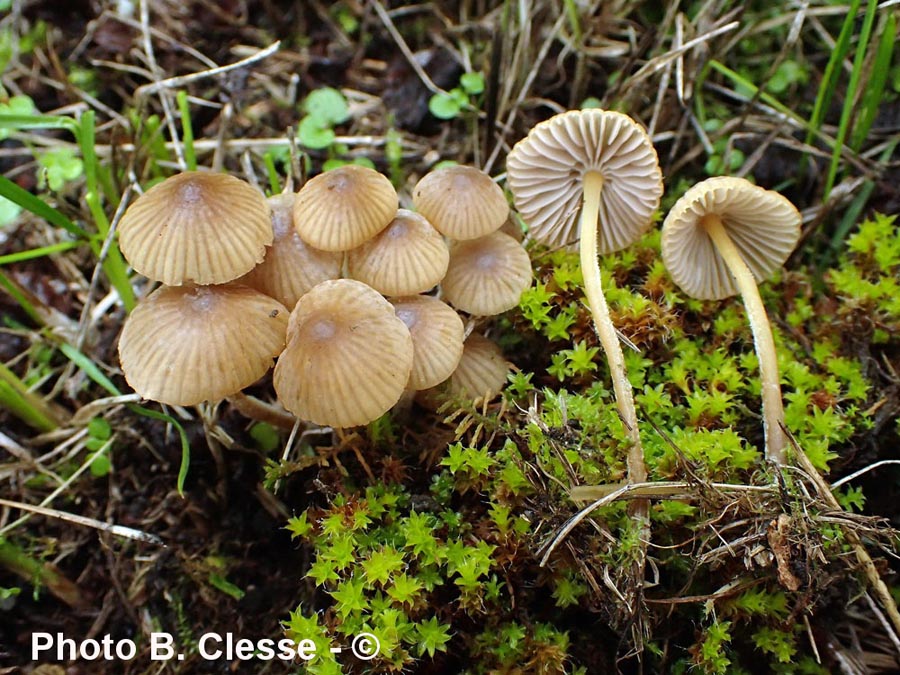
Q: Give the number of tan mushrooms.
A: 12